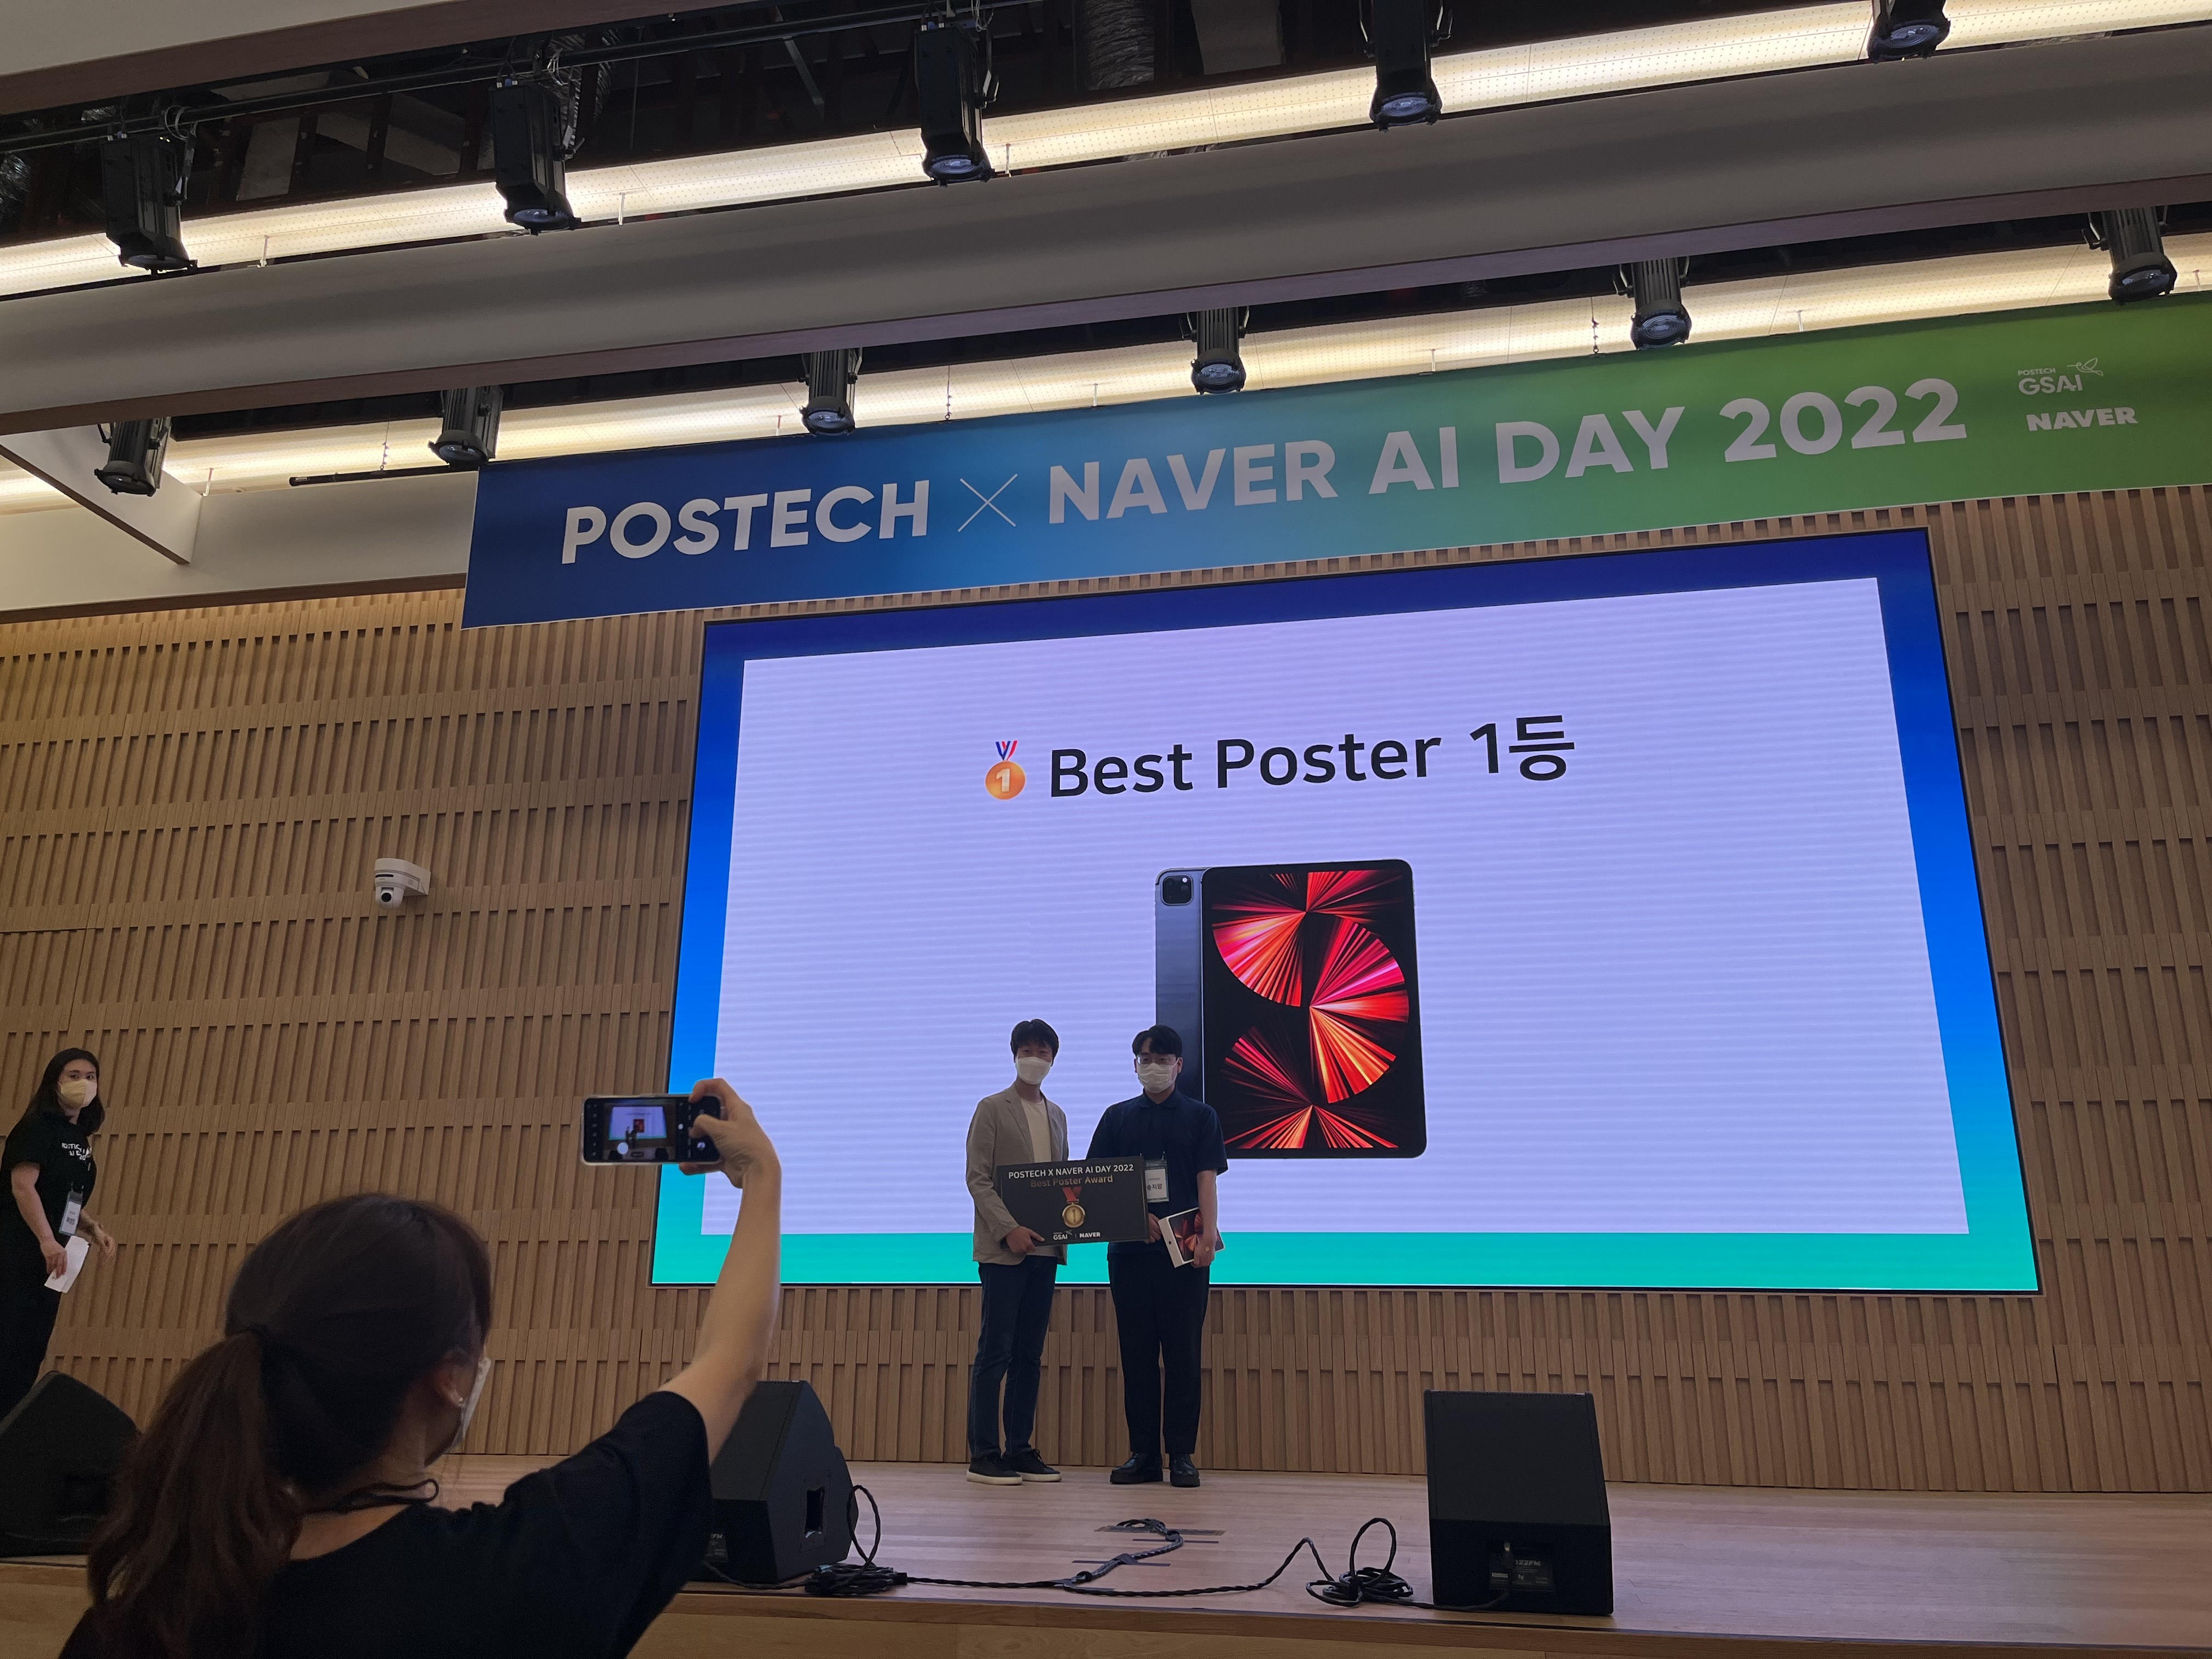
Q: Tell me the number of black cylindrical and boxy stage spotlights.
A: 11